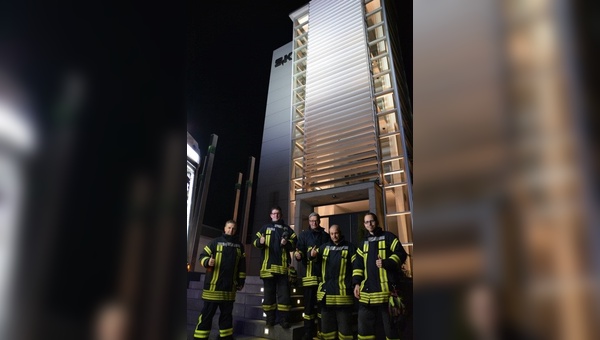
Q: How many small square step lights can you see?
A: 7